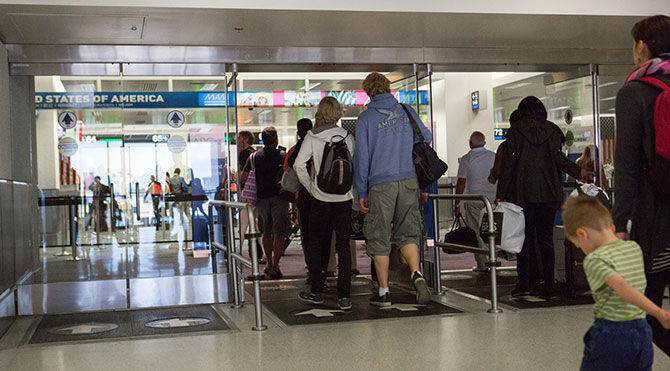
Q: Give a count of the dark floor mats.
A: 3